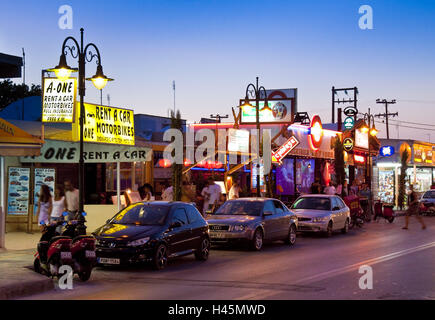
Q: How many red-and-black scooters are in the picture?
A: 2